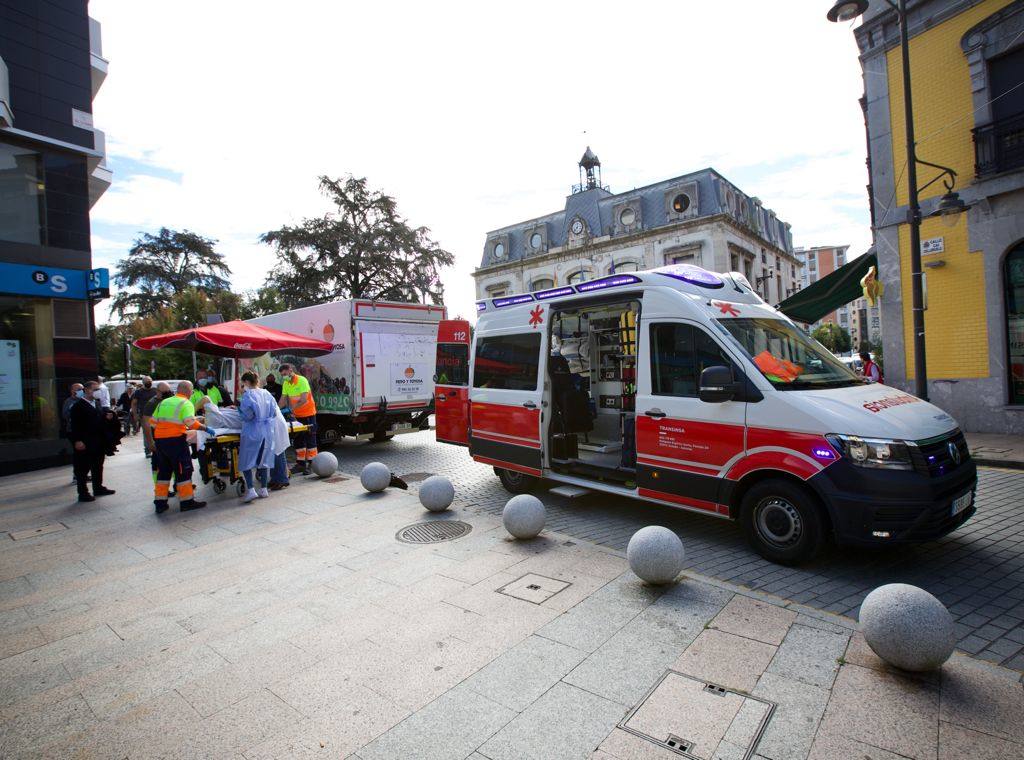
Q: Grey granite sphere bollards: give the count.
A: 6